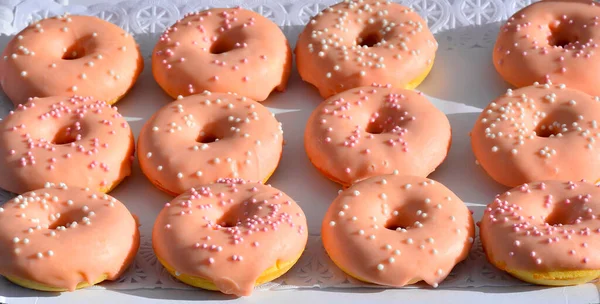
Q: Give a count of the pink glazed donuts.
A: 12